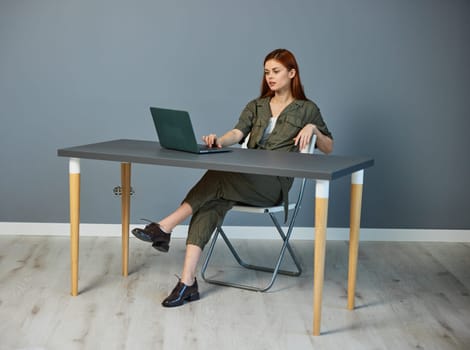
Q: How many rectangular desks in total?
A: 1